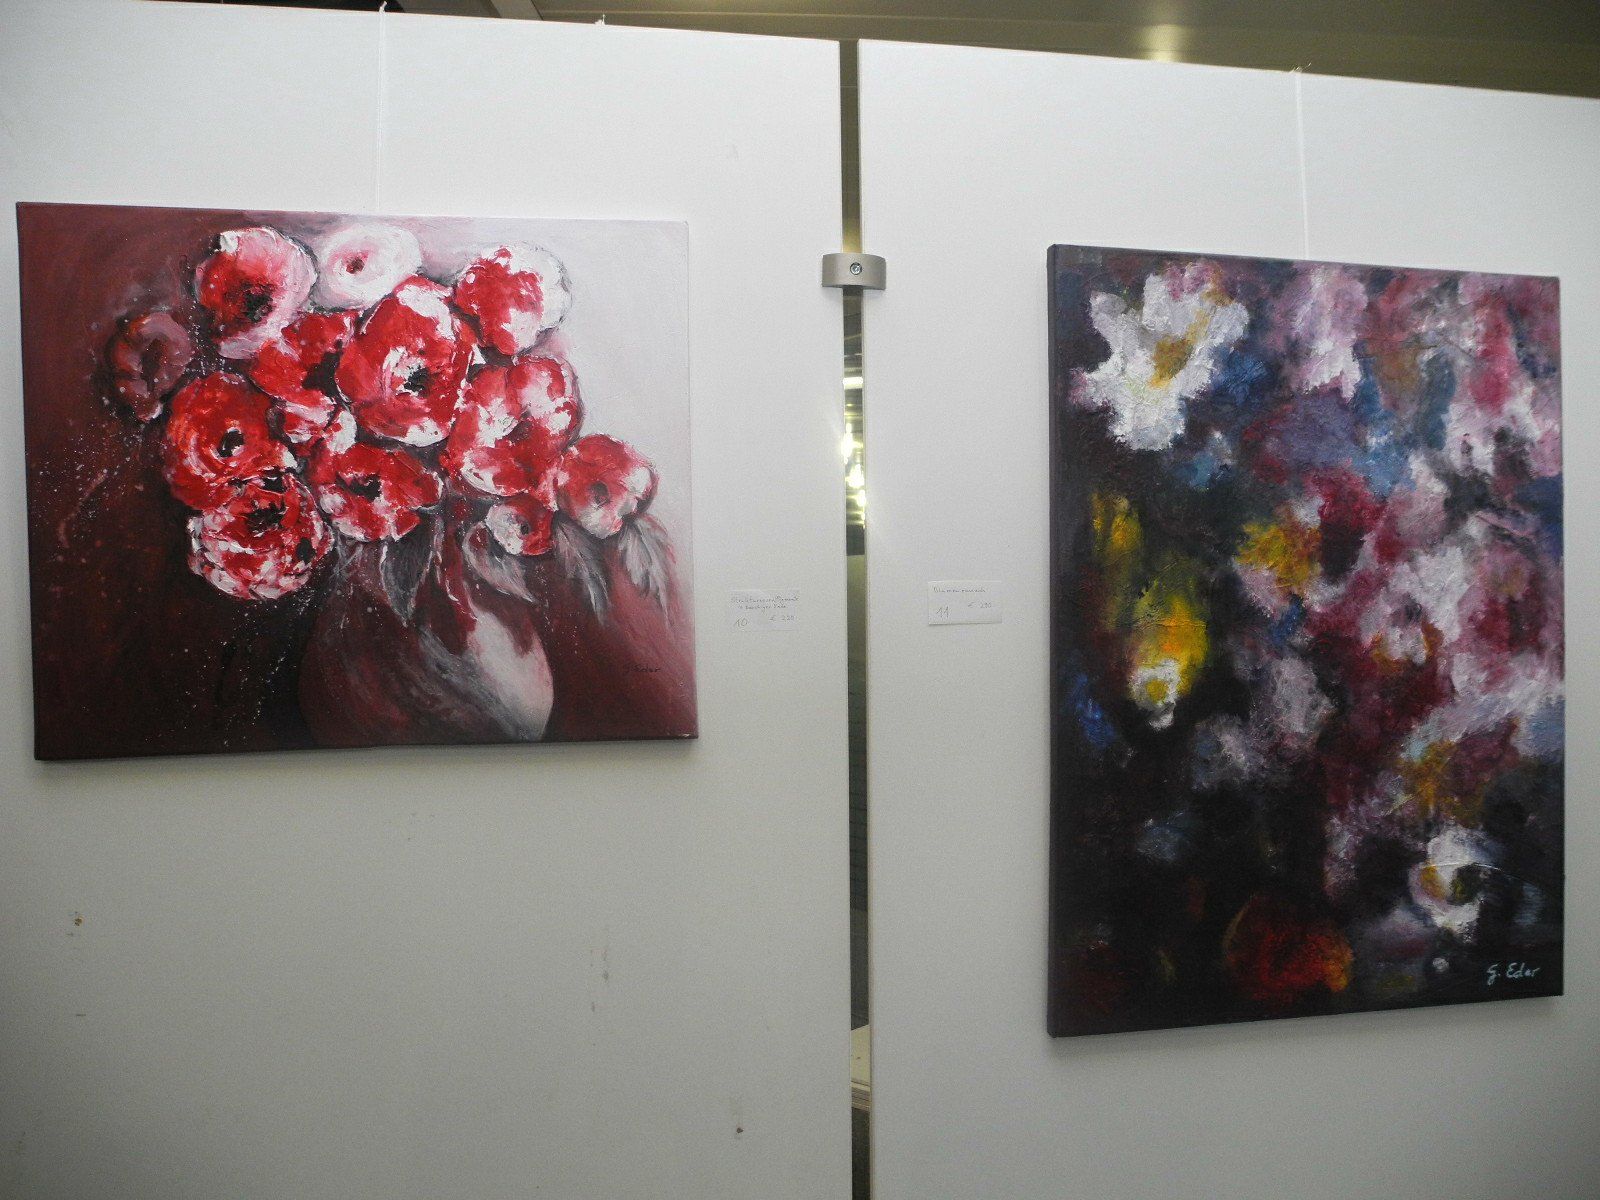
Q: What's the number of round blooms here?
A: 12